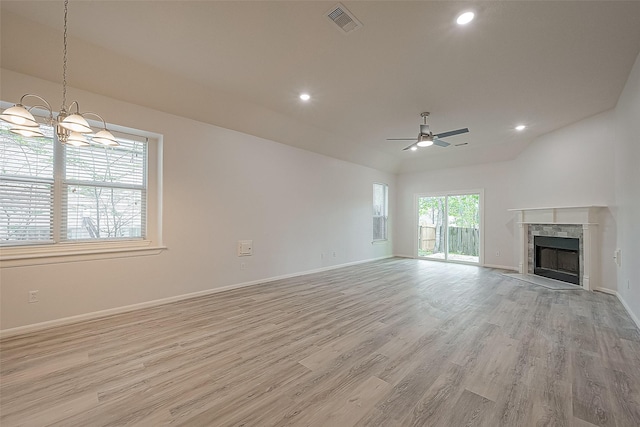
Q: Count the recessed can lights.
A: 4